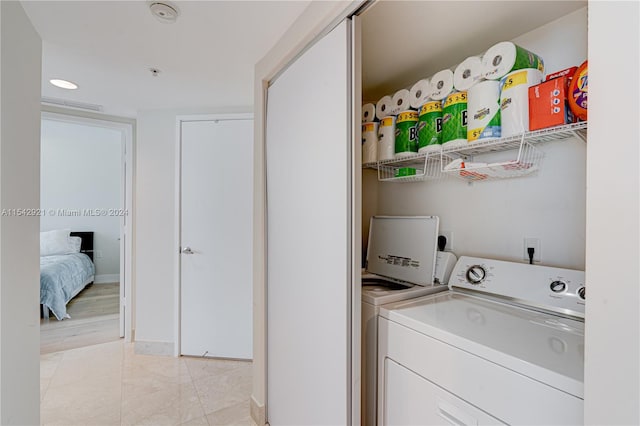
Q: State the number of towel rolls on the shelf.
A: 14